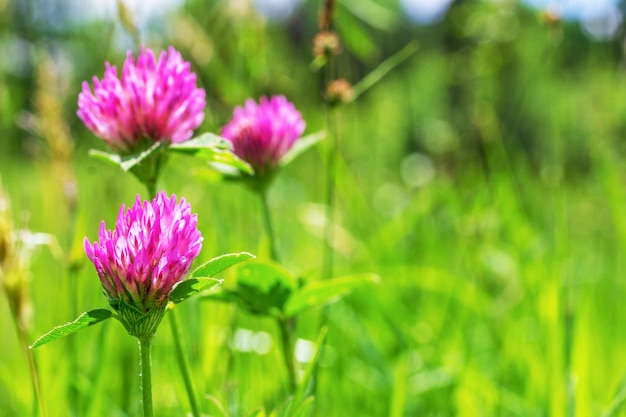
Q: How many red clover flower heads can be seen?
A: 3